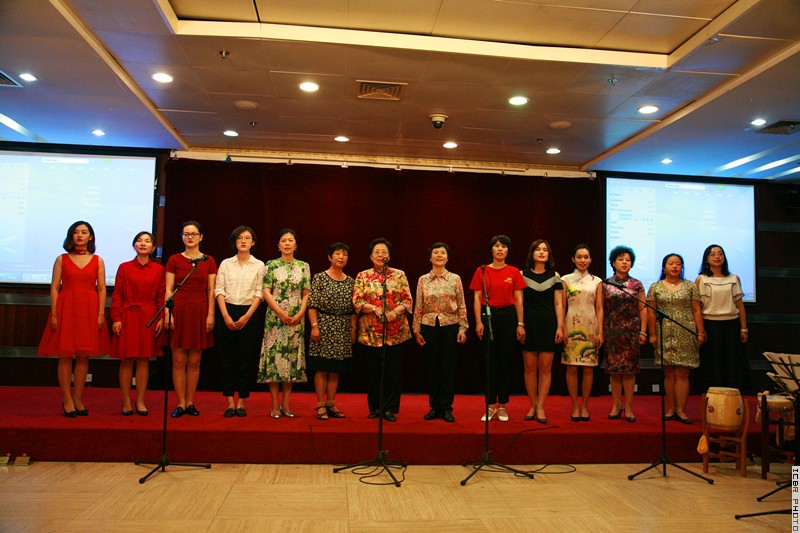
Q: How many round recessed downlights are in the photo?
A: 12